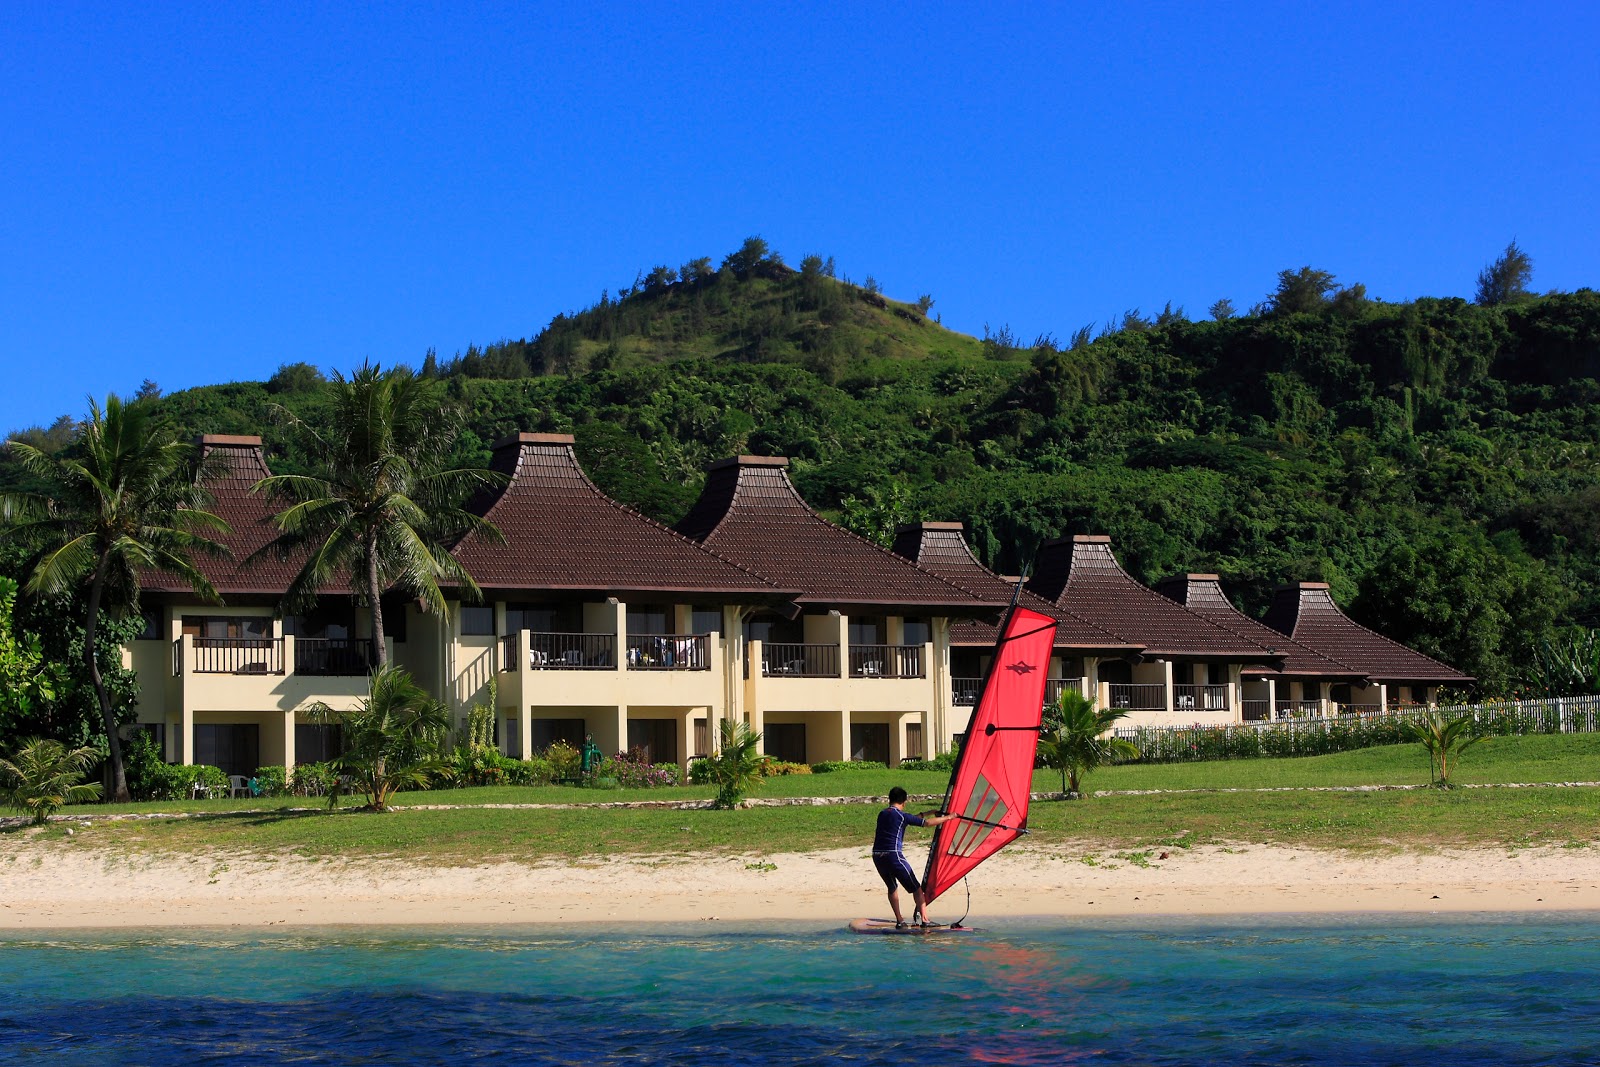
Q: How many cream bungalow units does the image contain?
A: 7